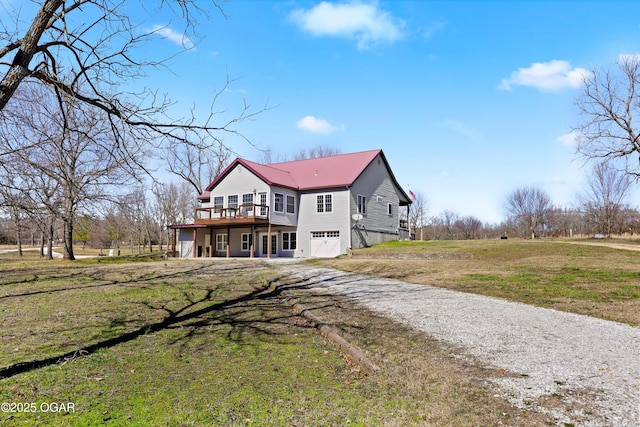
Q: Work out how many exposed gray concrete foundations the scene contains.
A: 1